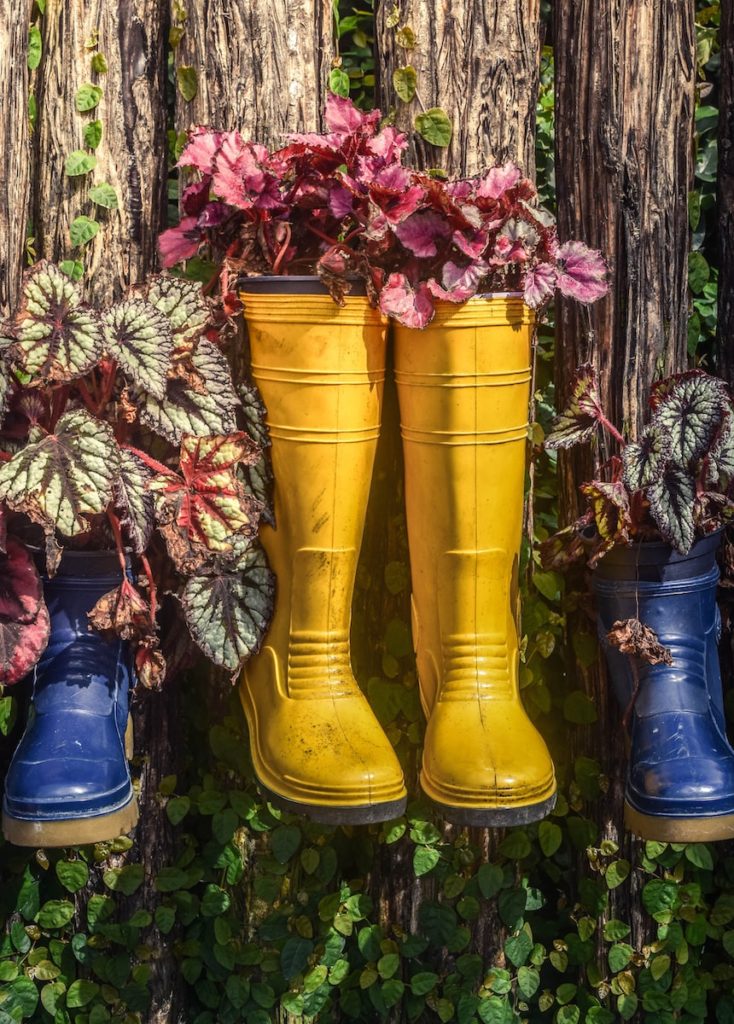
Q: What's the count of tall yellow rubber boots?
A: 2